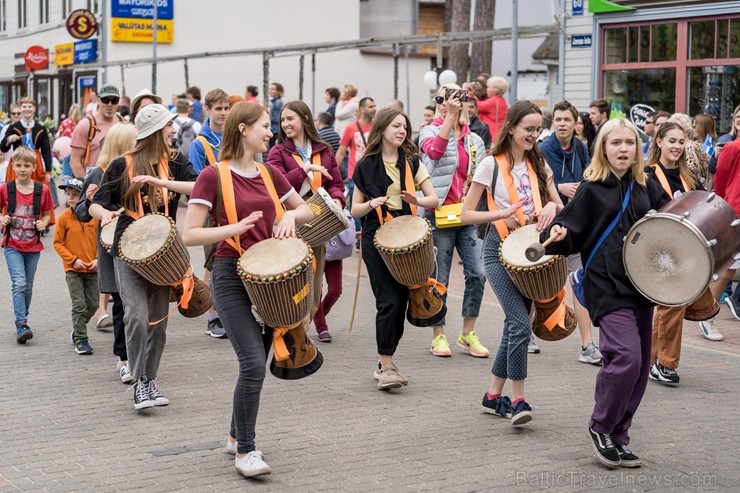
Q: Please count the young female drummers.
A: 8